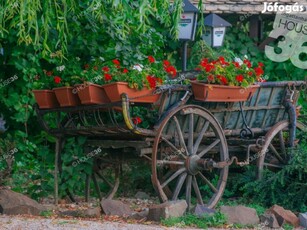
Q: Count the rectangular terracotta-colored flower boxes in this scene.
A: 5